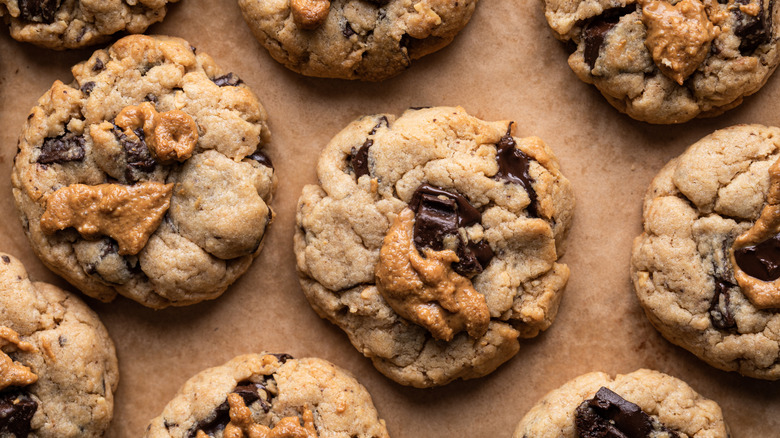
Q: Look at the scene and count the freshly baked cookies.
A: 9